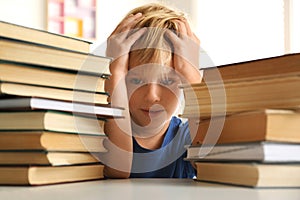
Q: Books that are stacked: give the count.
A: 14